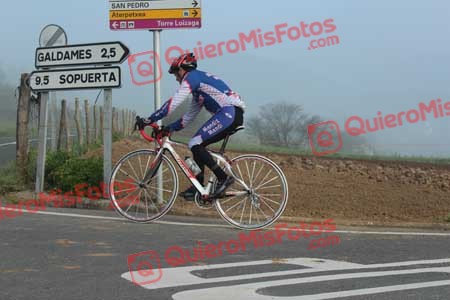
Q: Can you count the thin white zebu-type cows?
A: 0